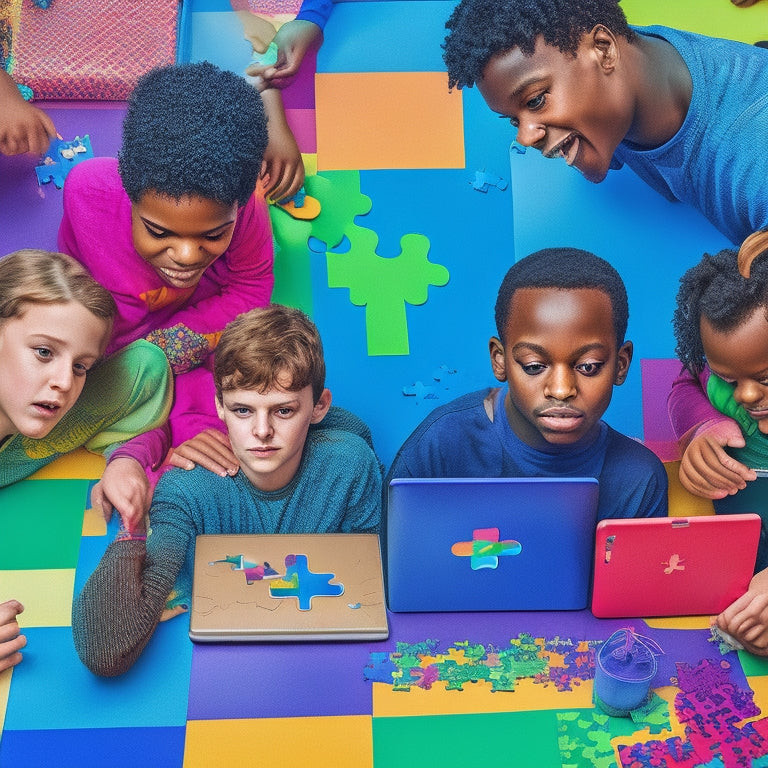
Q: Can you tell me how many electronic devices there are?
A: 3